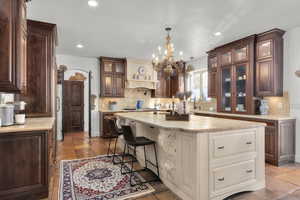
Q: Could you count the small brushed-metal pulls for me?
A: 4